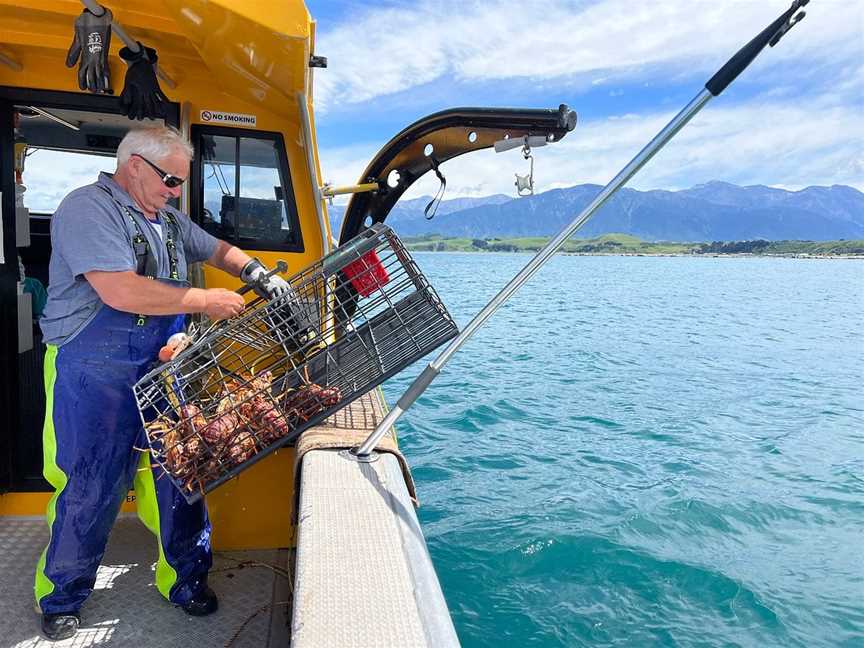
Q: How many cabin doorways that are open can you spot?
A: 1